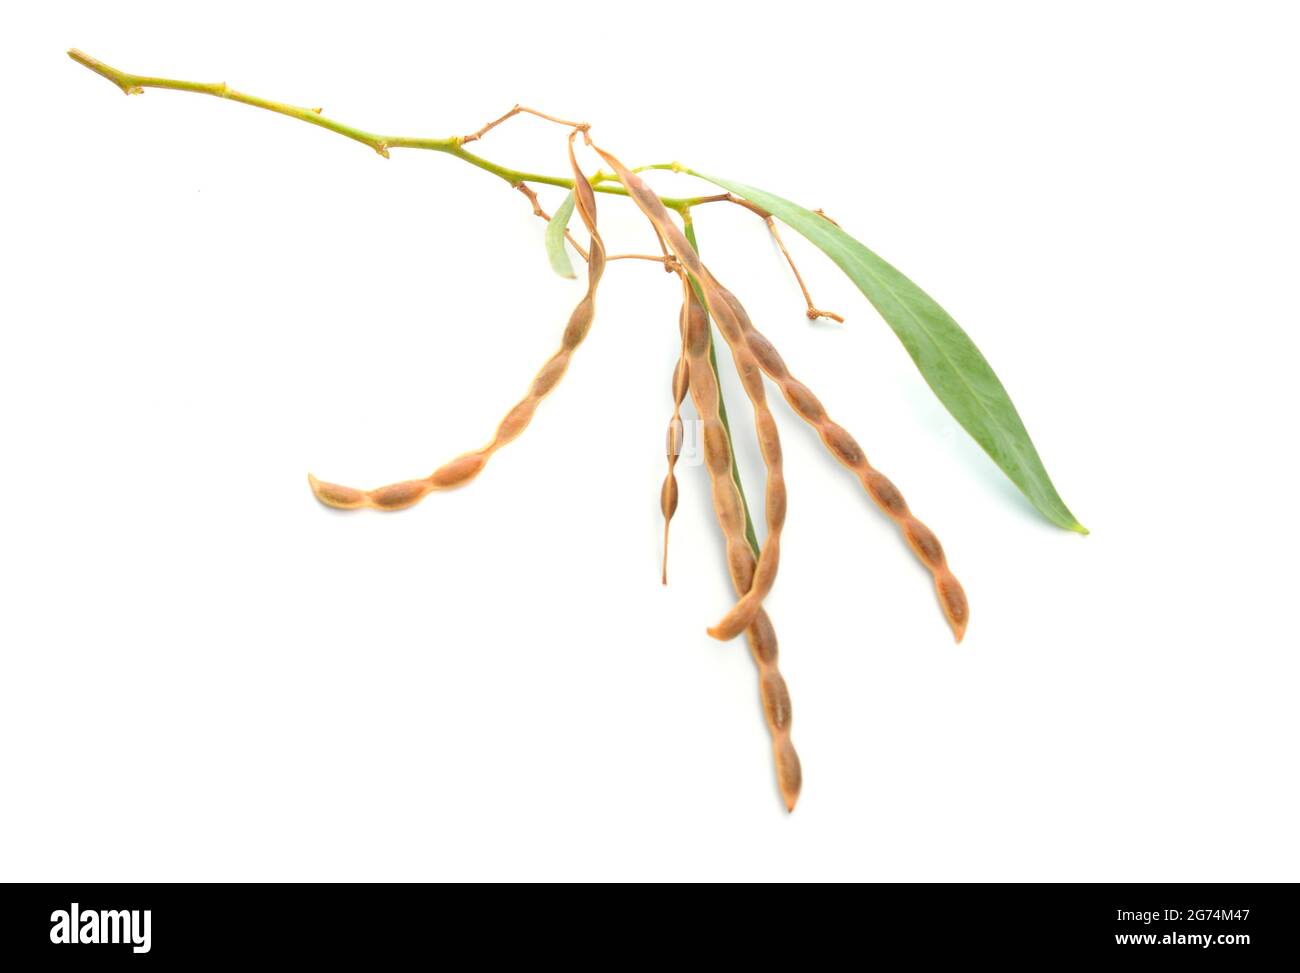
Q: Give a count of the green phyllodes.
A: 3